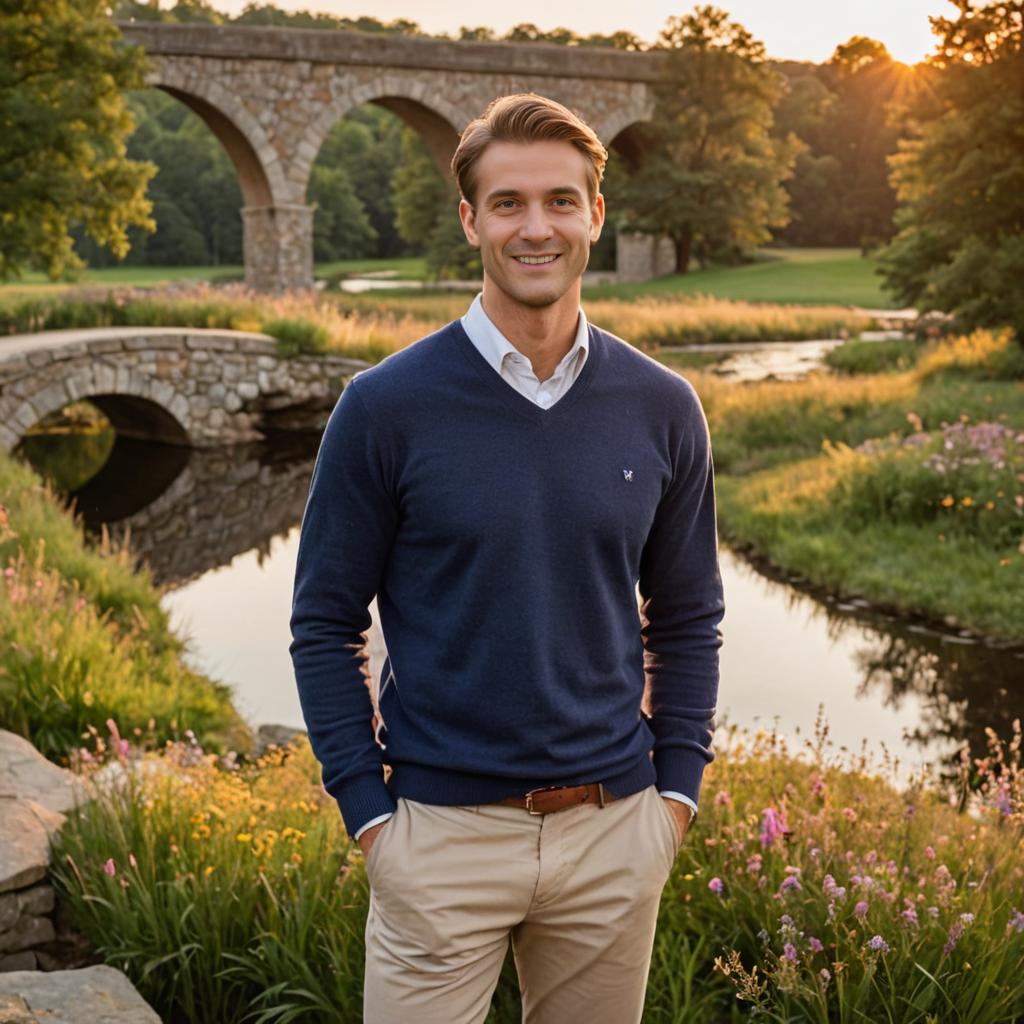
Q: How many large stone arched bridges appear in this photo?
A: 1